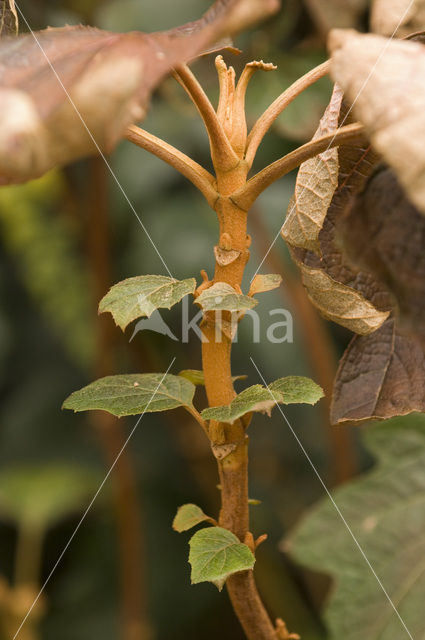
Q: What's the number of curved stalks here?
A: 4